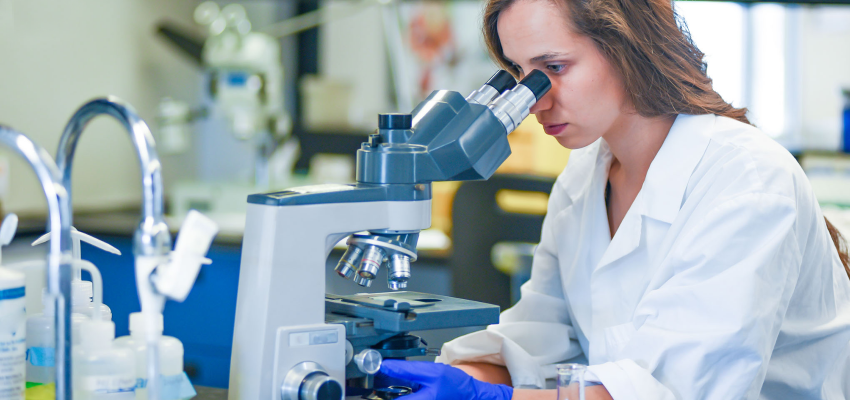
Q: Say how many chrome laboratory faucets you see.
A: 2